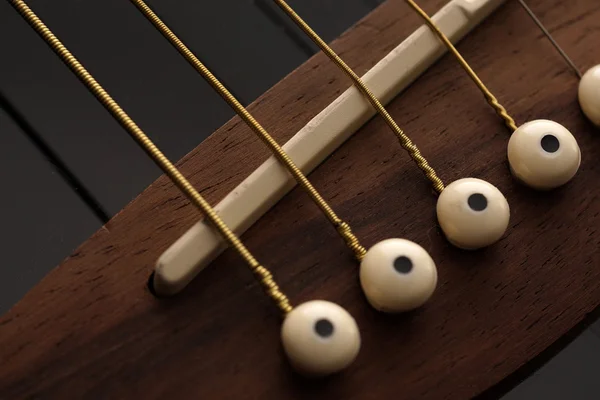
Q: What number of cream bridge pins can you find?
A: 5